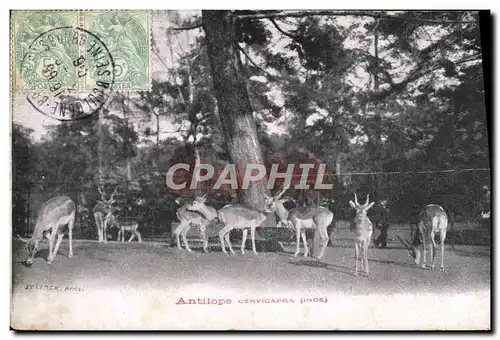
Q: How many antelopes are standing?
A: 8